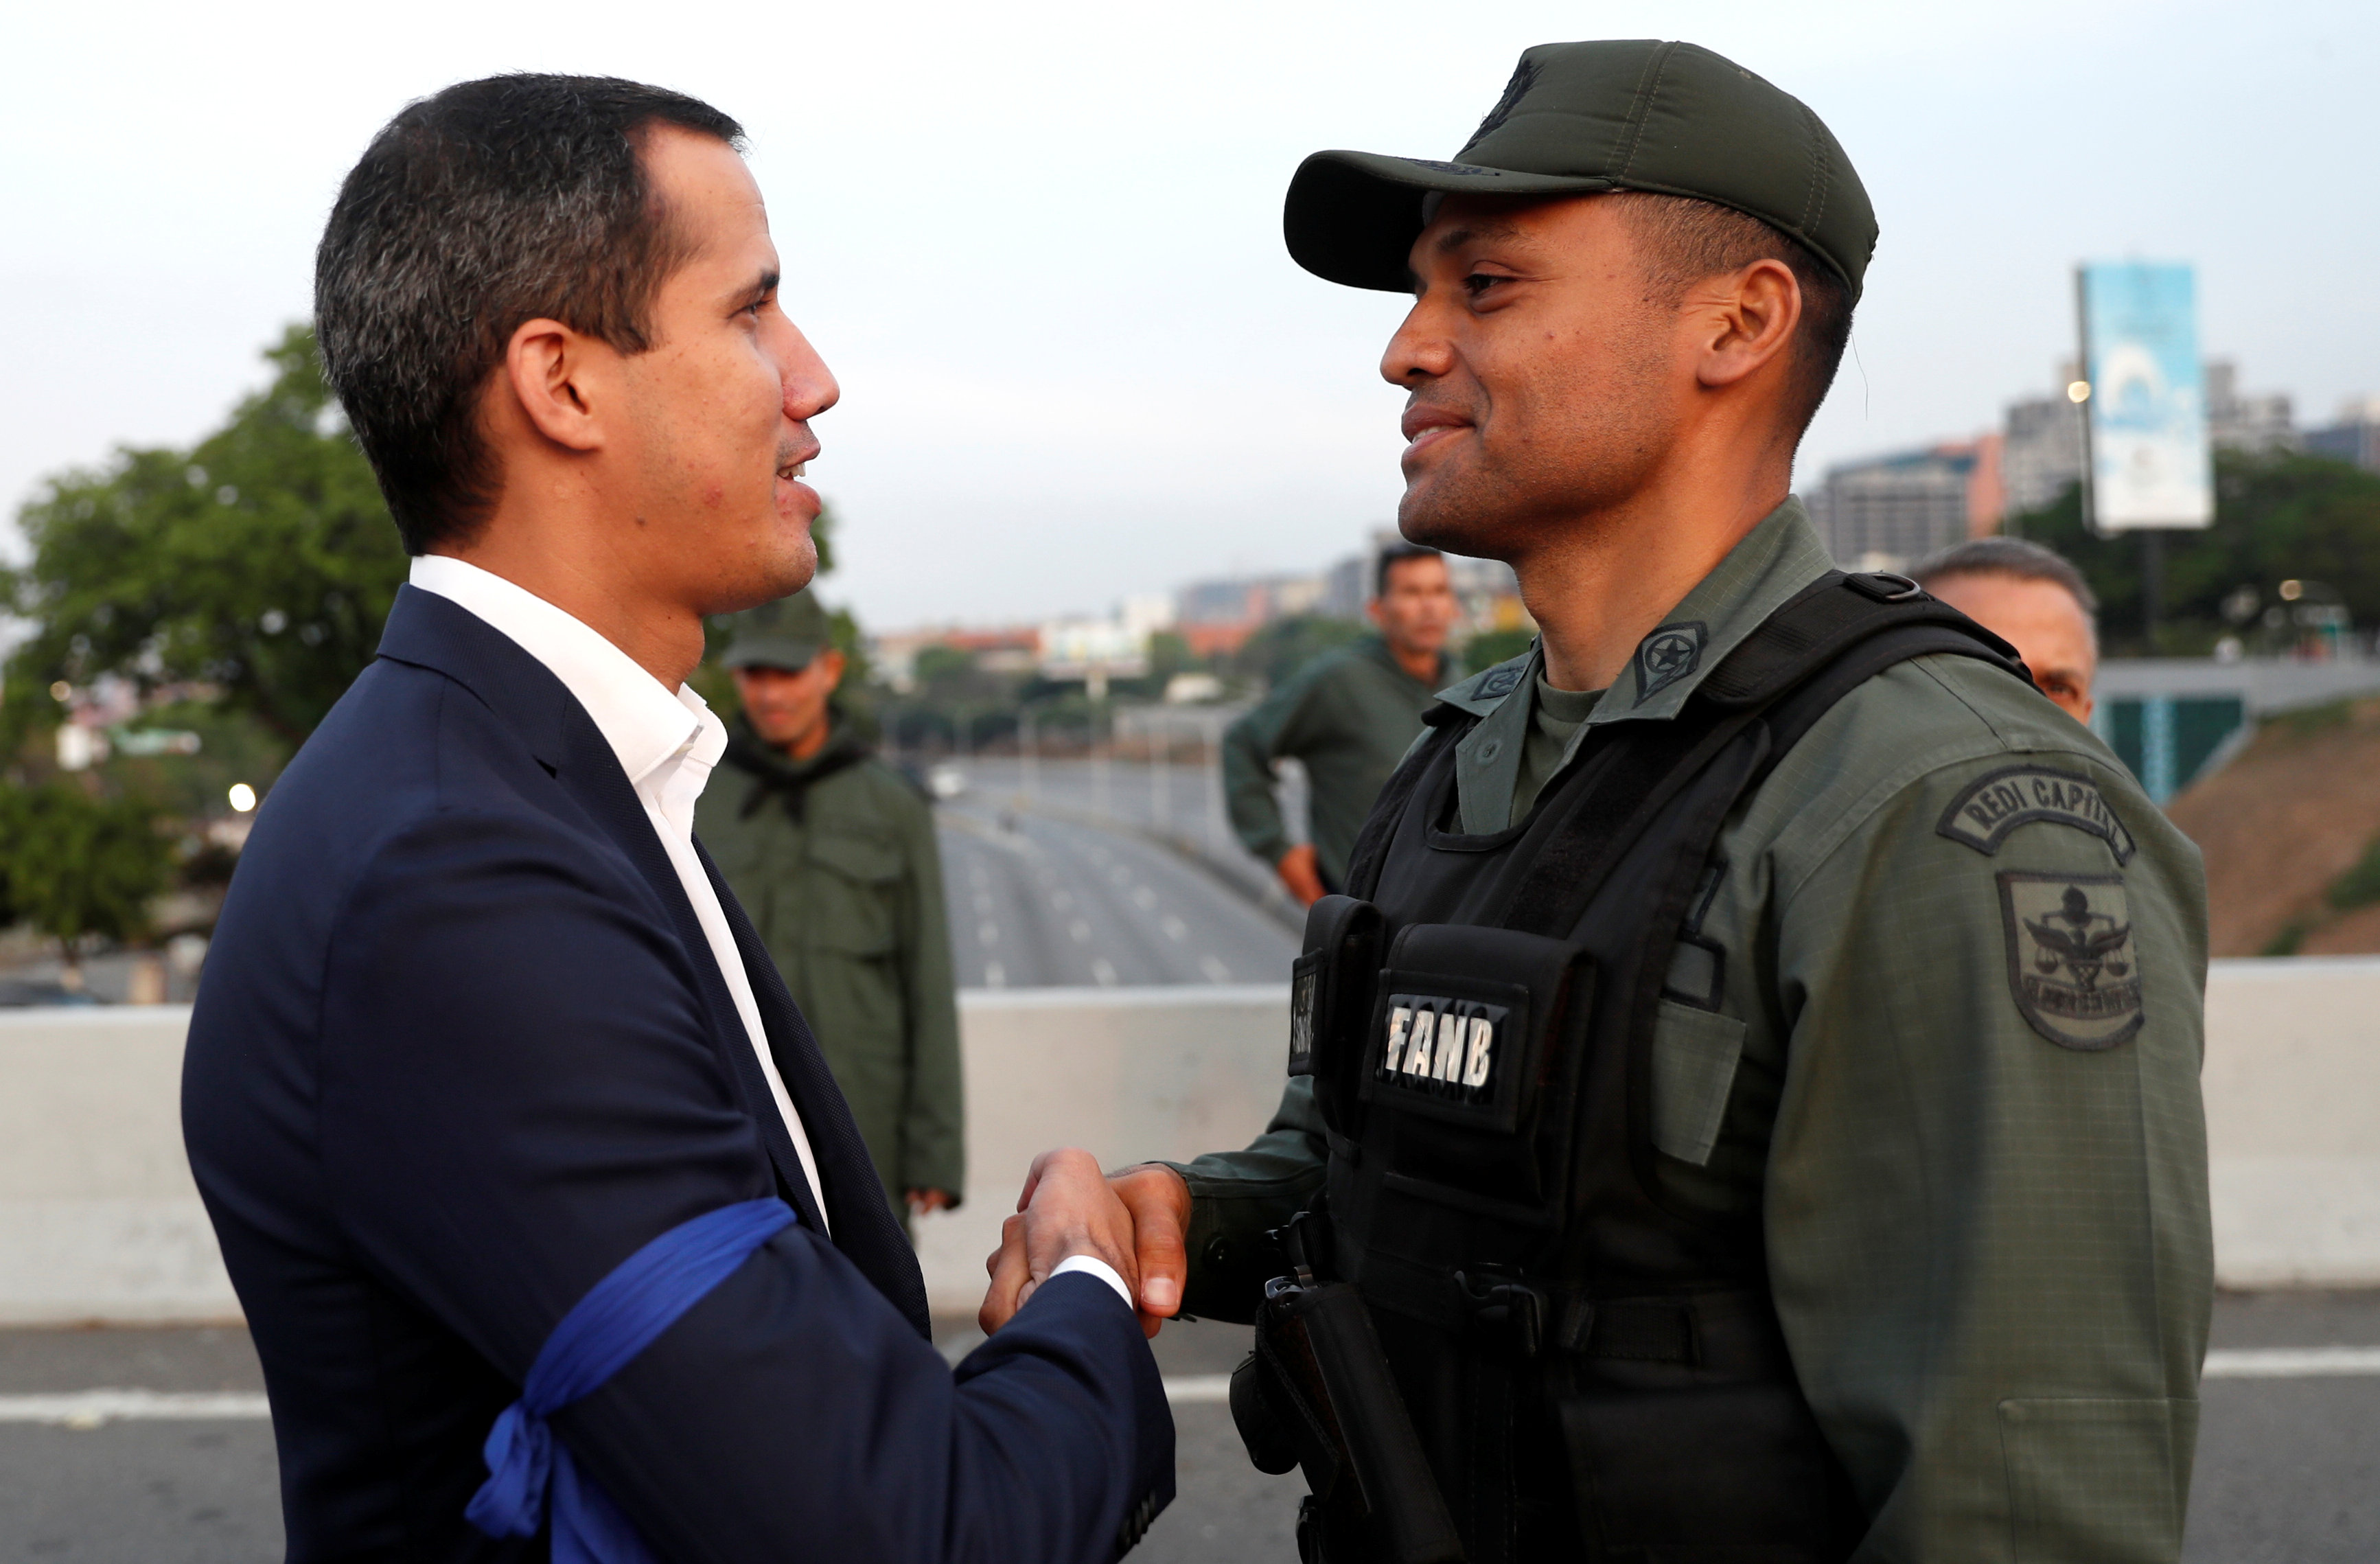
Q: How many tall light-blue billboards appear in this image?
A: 1